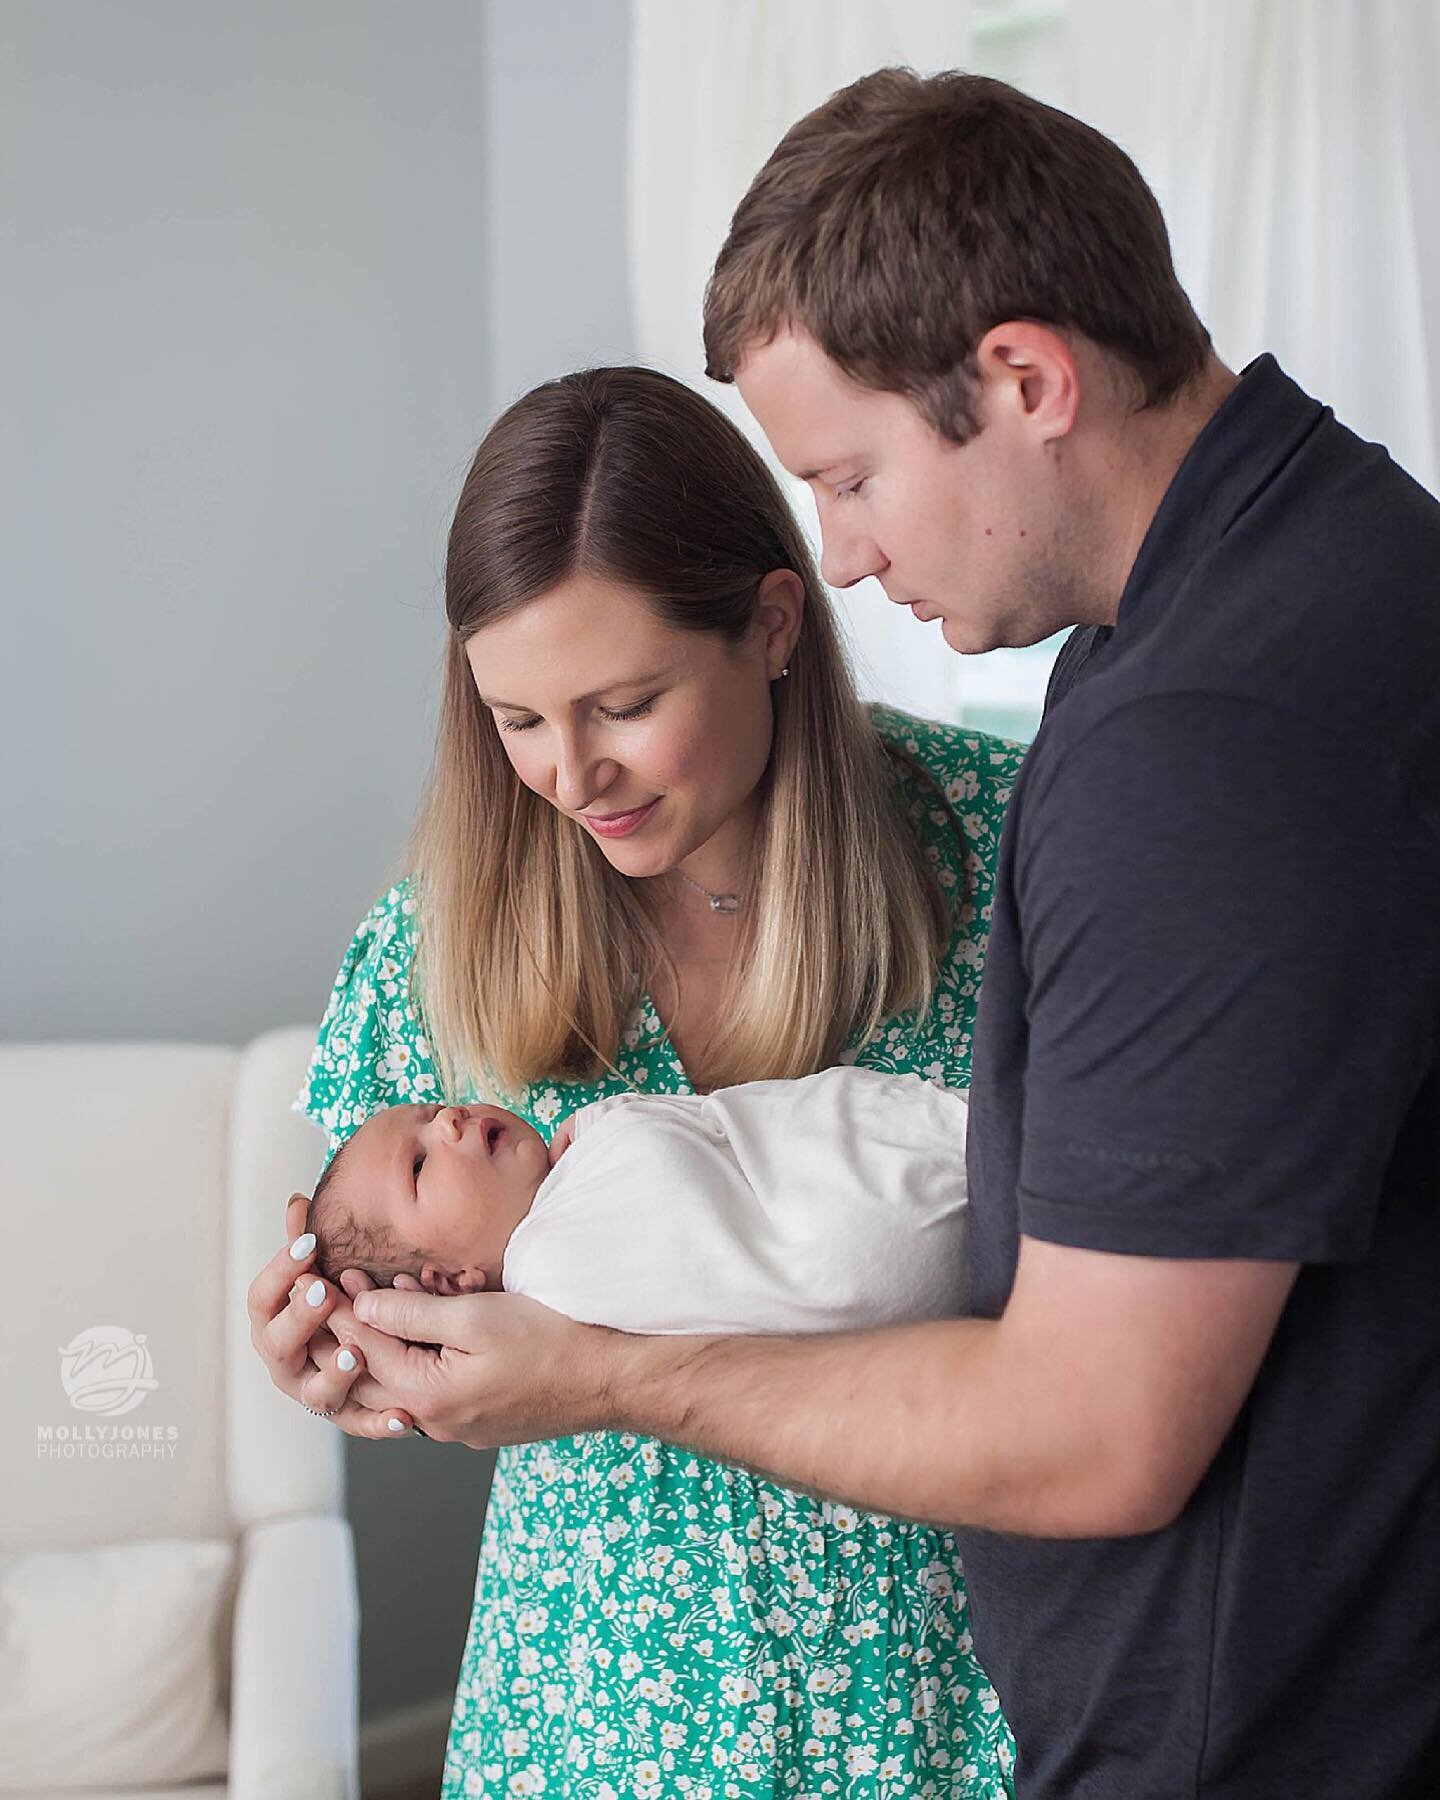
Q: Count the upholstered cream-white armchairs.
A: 1